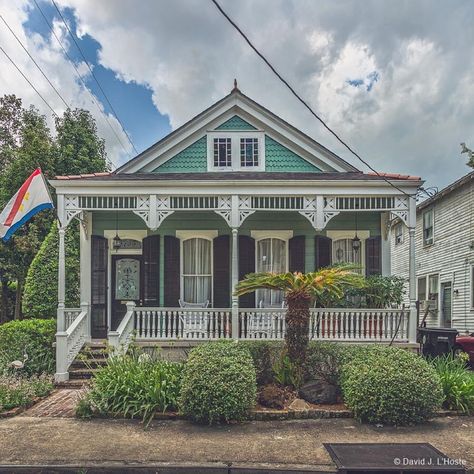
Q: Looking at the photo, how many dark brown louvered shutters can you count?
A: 8